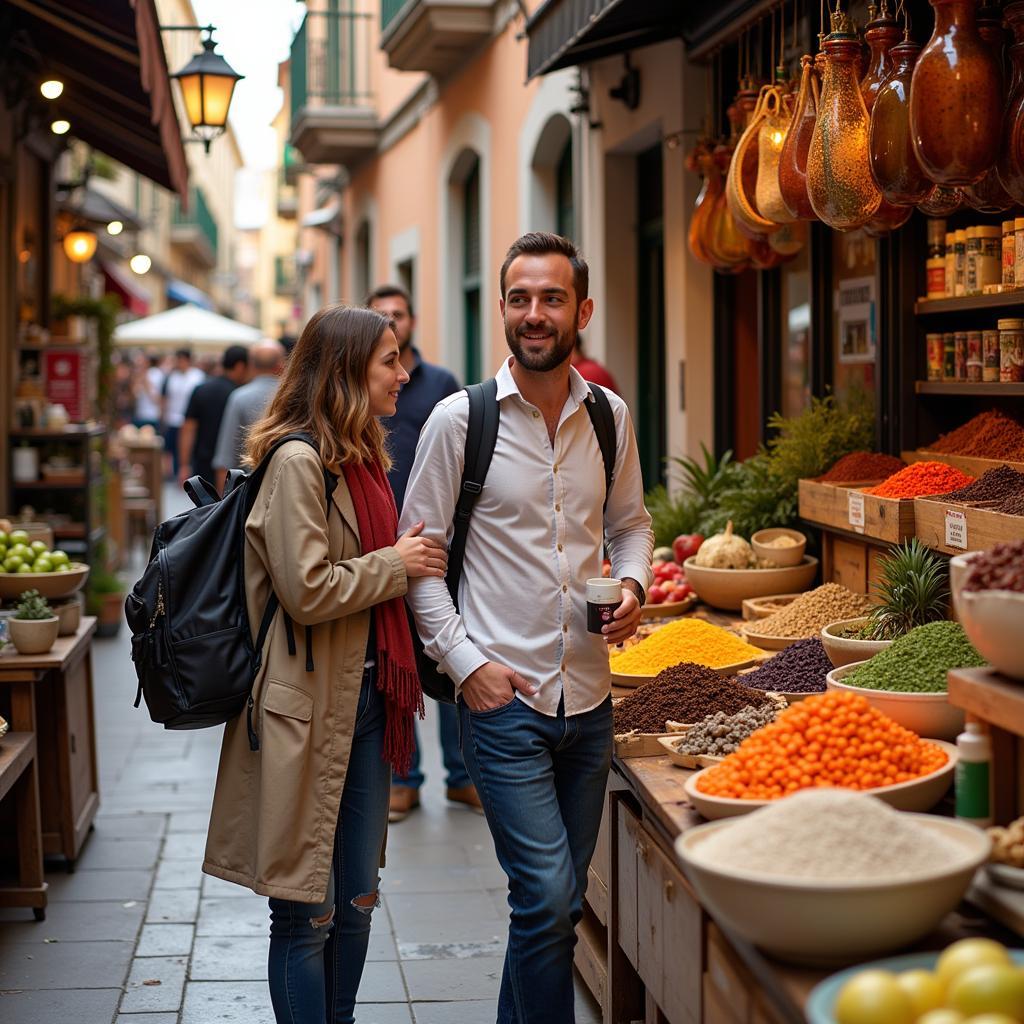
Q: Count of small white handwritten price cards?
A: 2